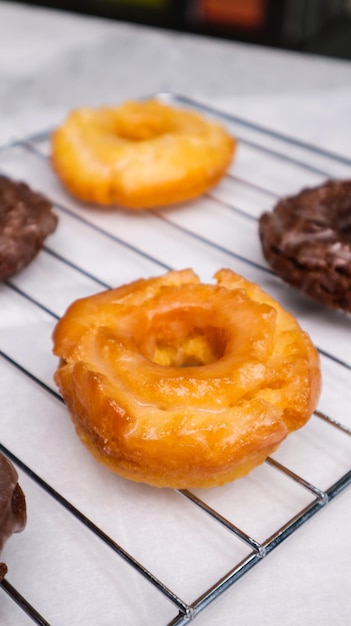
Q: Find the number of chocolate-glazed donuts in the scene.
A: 3